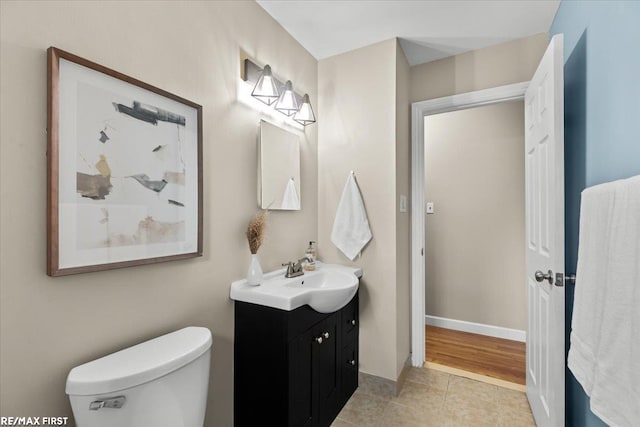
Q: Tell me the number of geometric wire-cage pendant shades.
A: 3